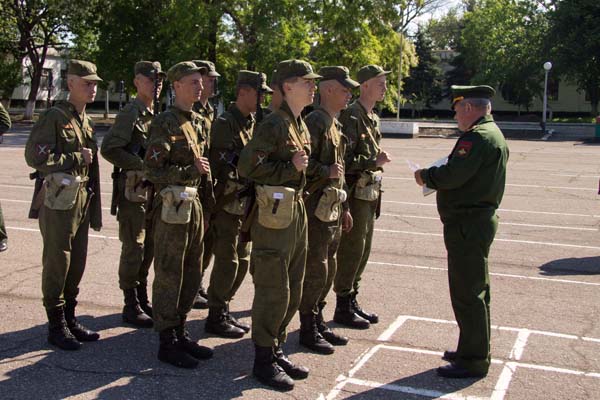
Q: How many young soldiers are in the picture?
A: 9